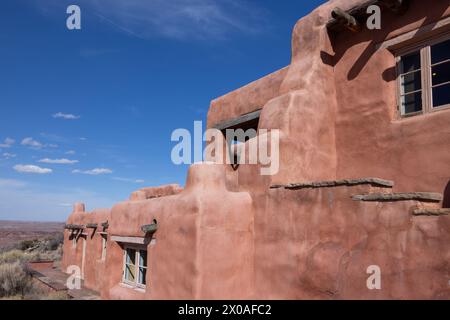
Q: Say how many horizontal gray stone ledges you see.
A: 3